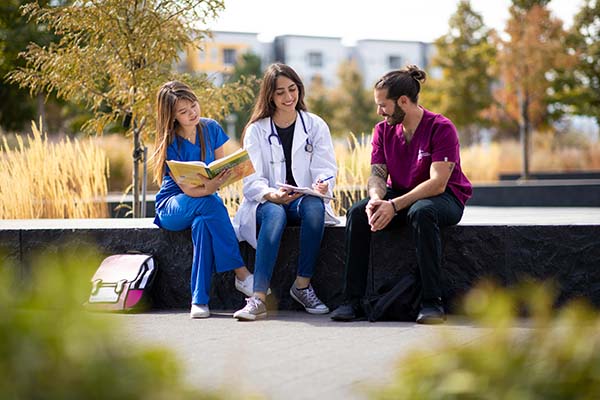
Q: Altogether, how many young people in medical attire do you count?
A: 3